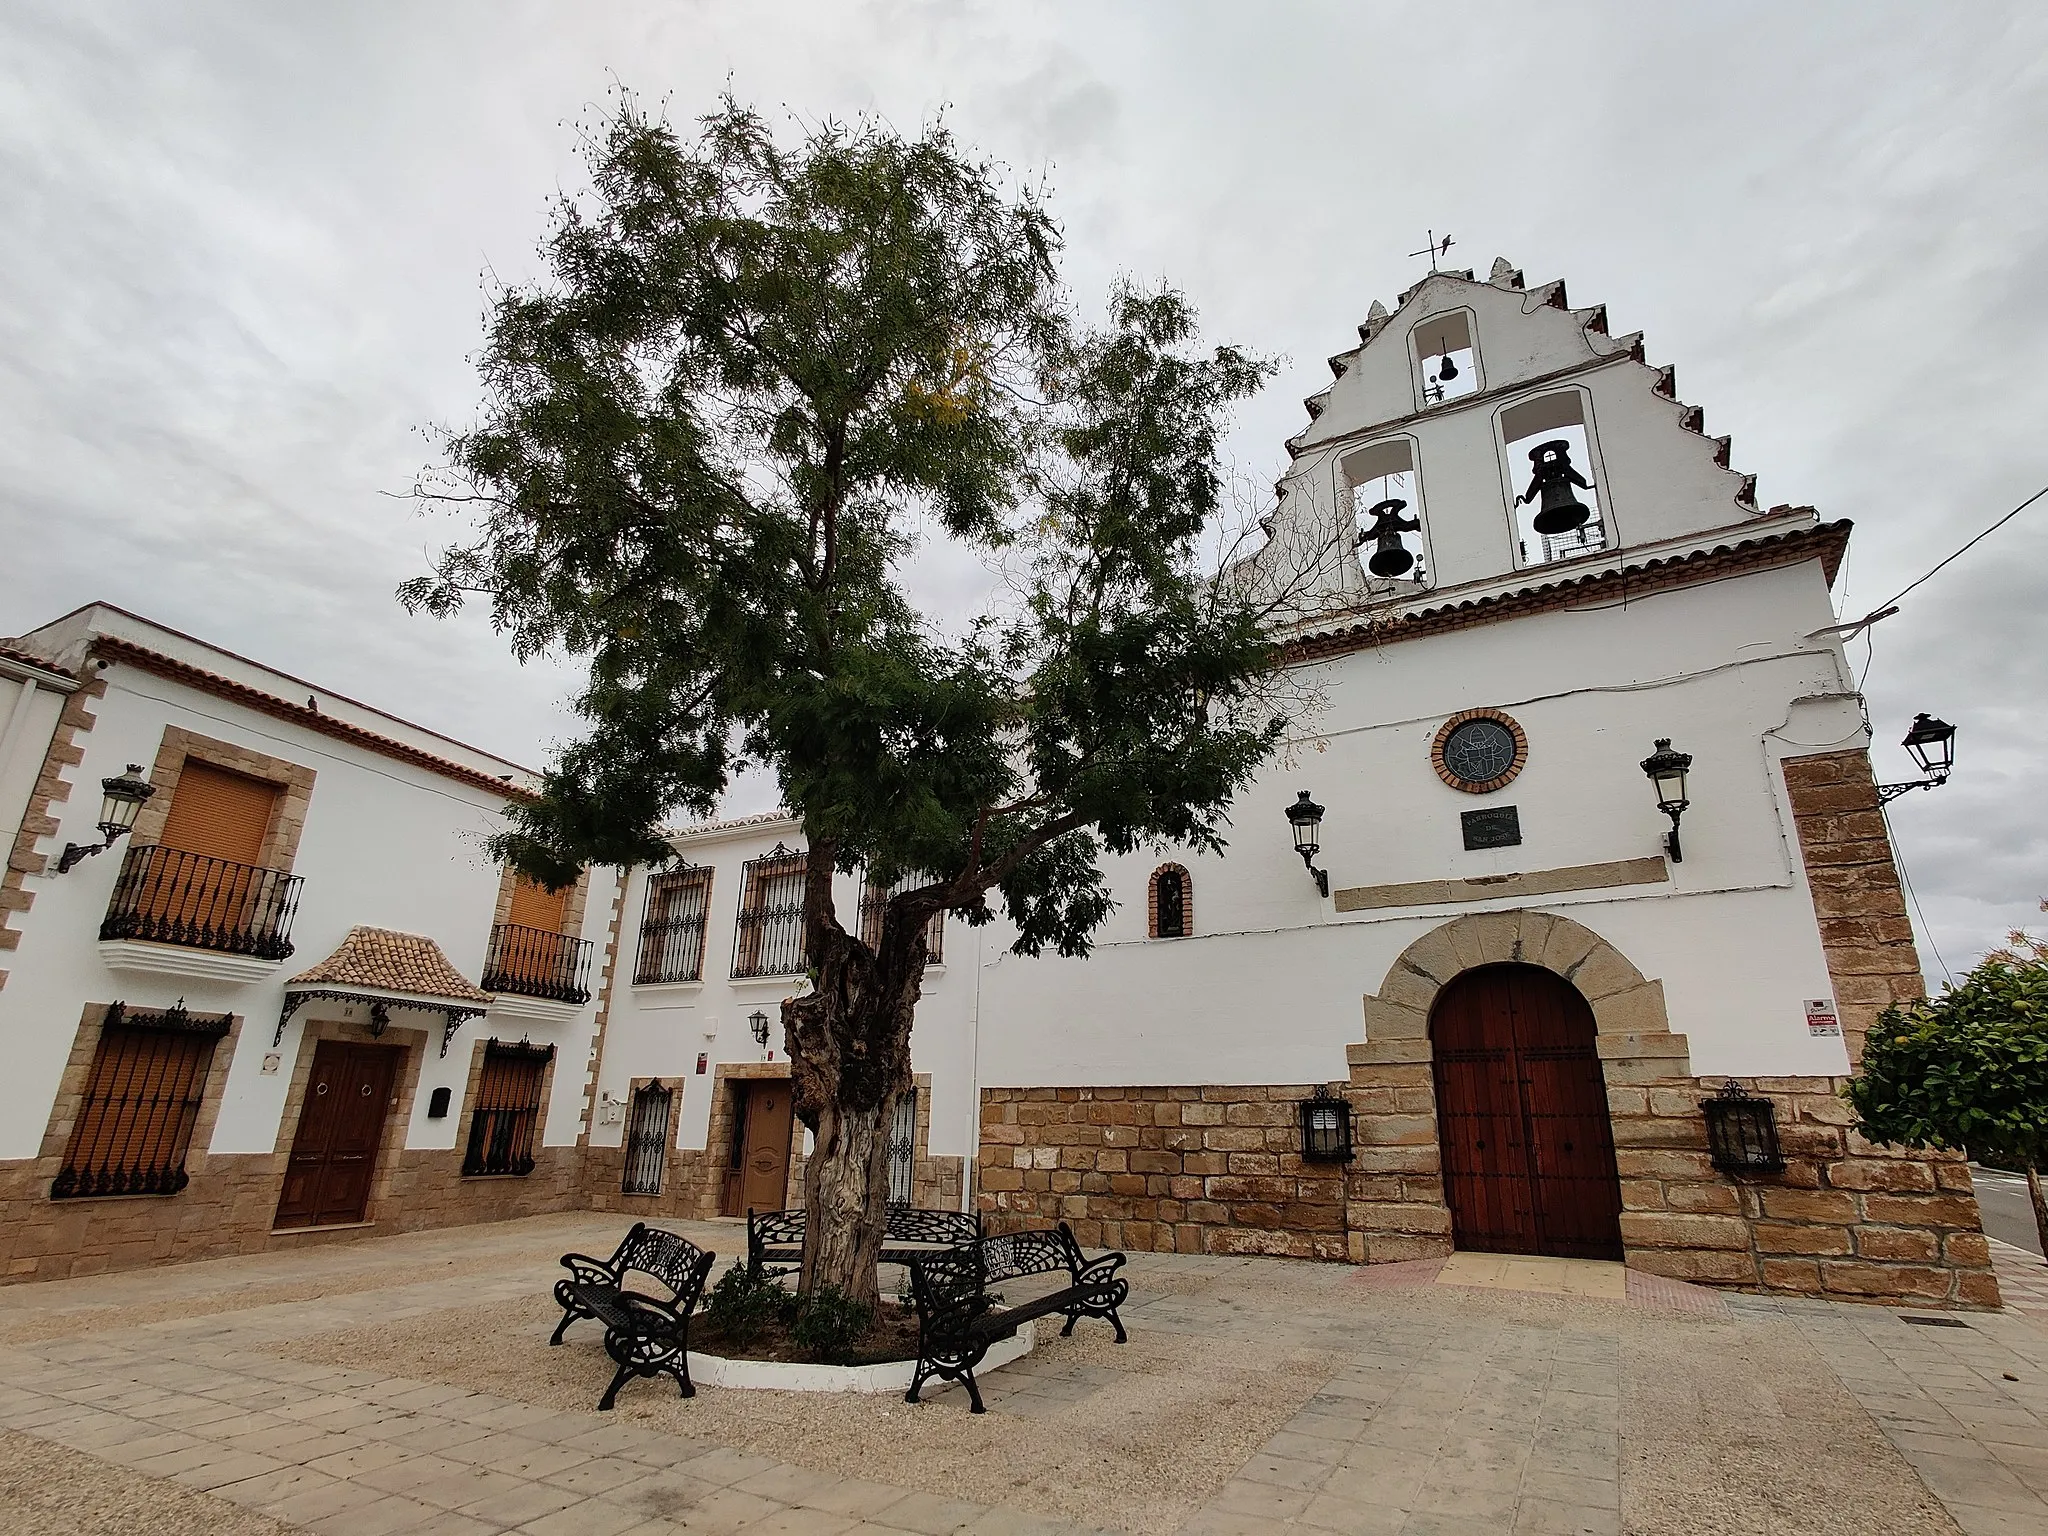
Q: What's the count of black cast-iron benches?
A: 3